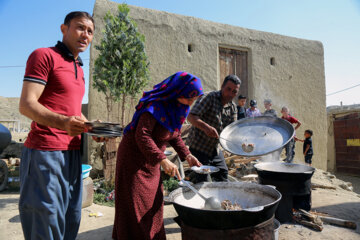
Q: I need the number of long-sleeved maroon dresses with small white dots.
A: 1